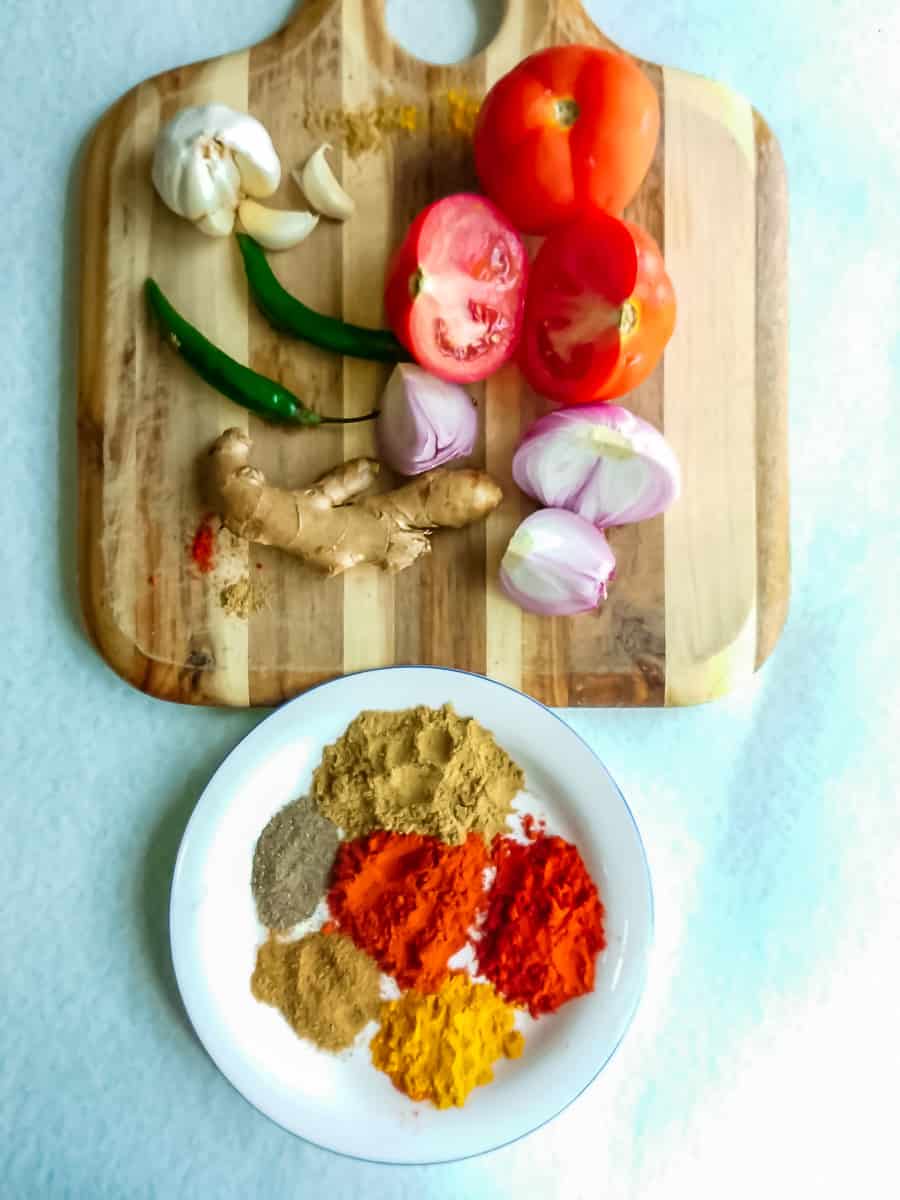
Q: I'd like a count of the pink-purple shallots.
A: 3